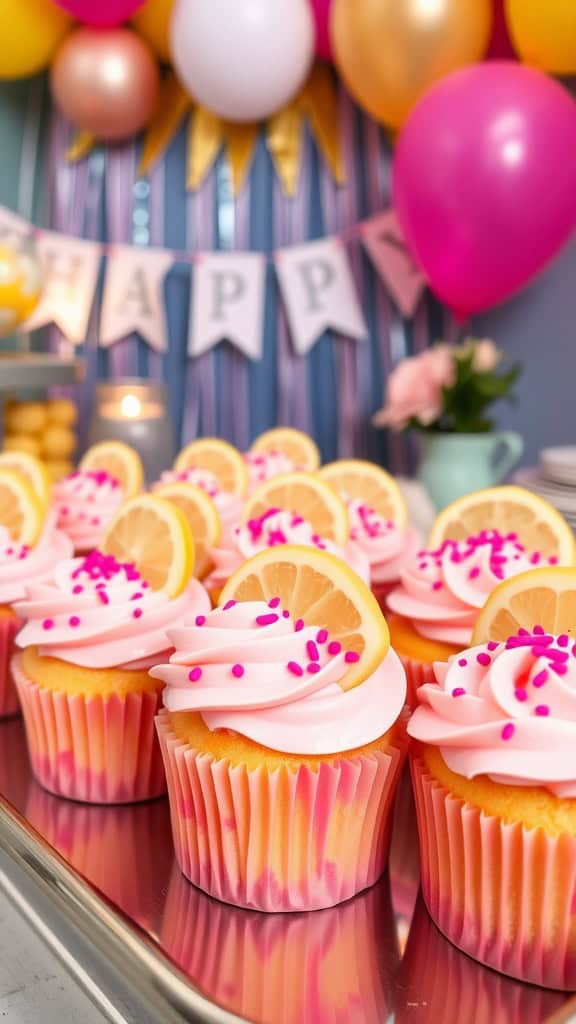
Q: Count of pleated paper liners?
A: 5